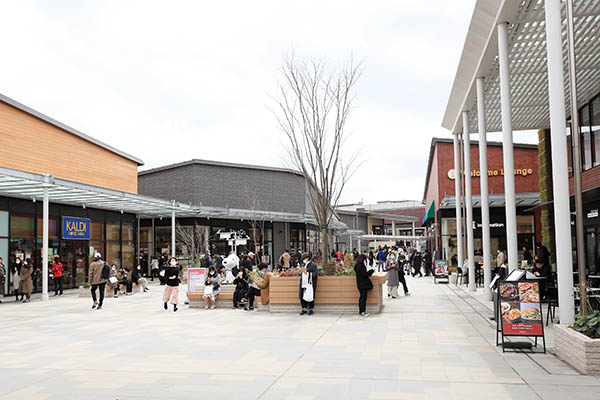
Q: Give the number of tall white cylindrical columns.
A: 5